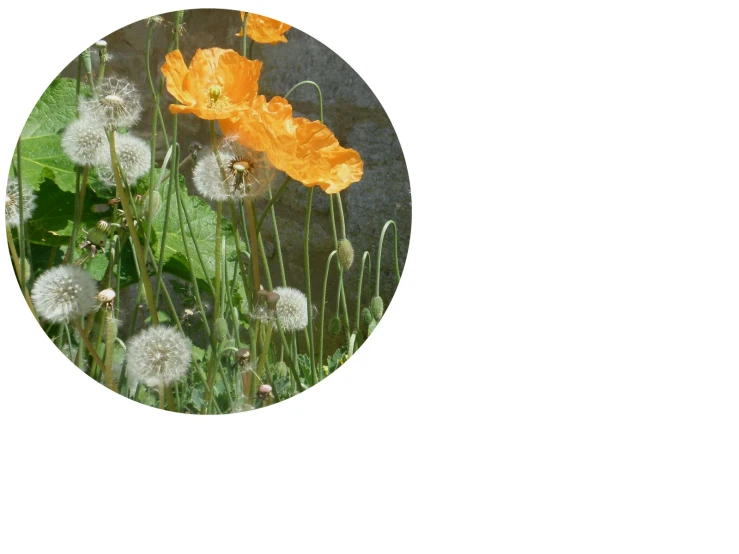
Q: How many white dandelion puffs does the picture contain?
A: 8